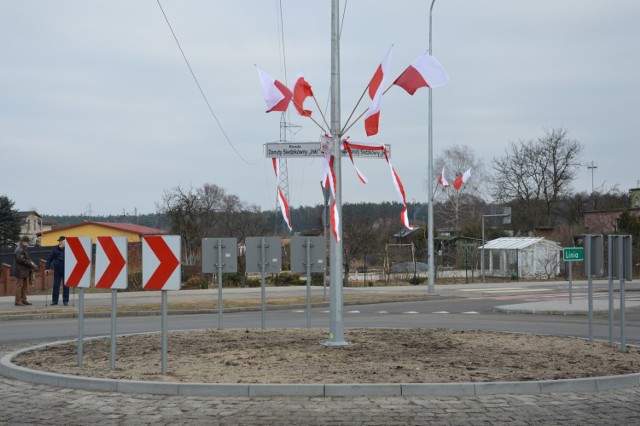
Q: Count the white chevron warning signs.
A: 3